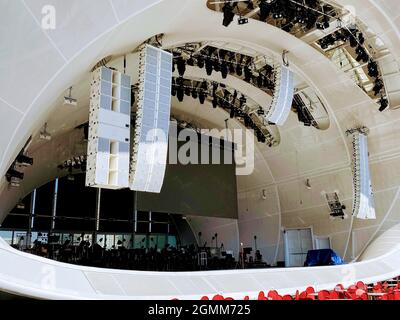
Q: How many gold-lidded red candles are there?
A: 0